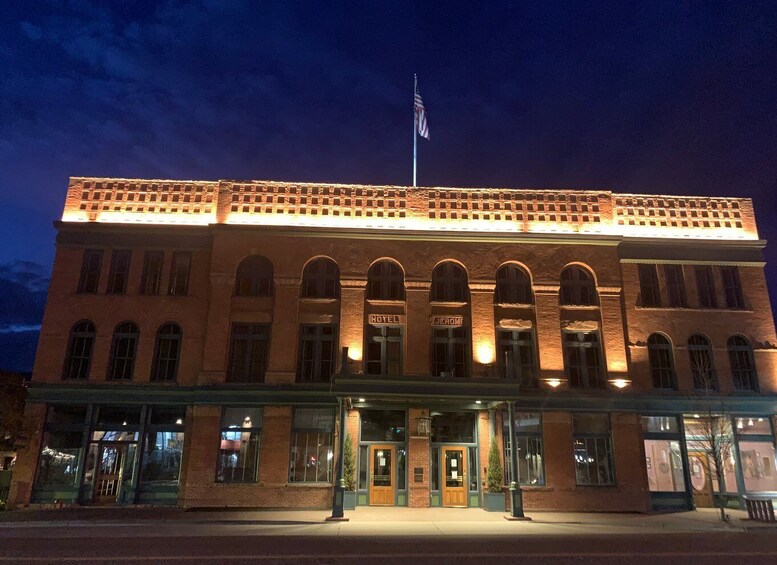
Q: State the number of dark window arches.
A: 12